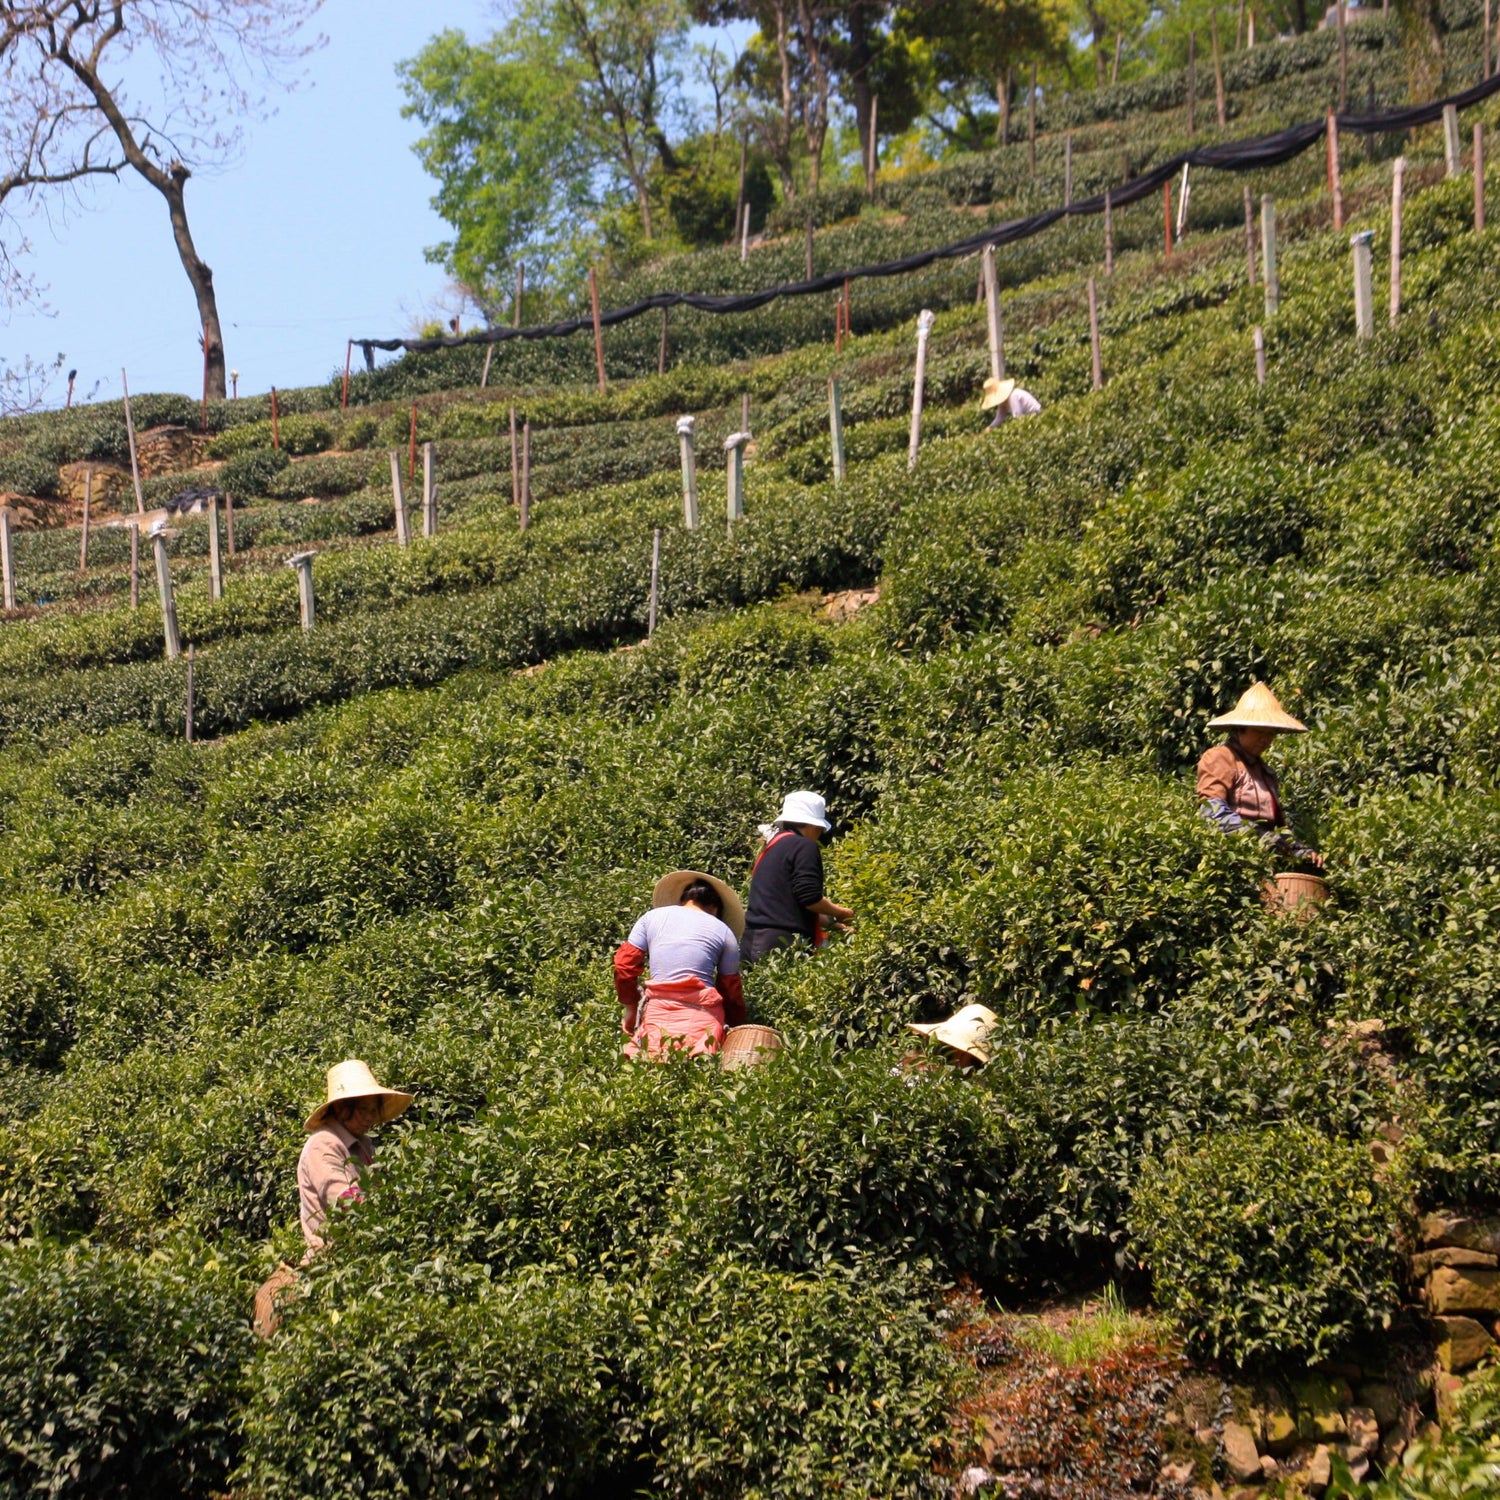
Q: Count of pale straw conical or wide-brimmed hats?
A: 5